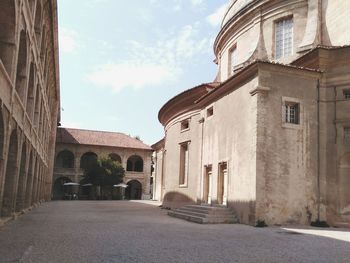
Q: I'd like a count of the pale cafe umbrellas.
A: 3